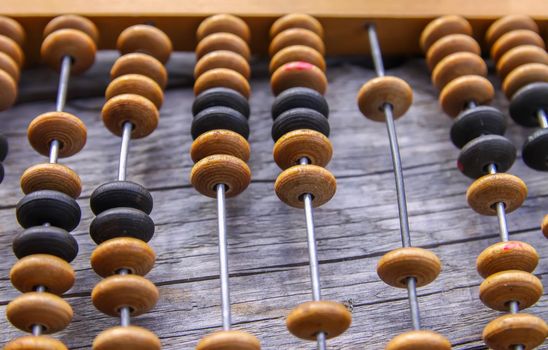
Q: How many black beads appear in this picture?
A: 14